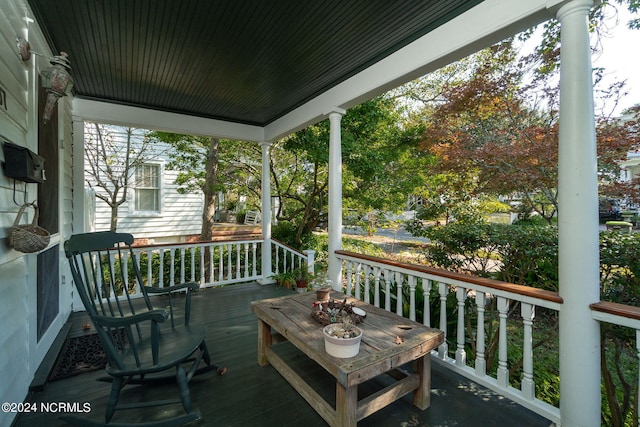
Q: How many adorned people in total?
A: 0